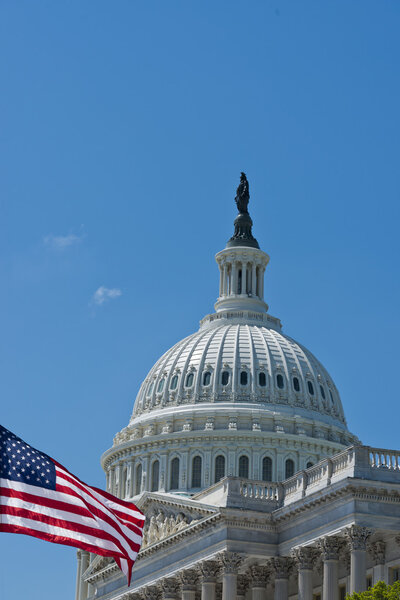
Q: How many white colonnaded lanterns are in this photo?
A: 1